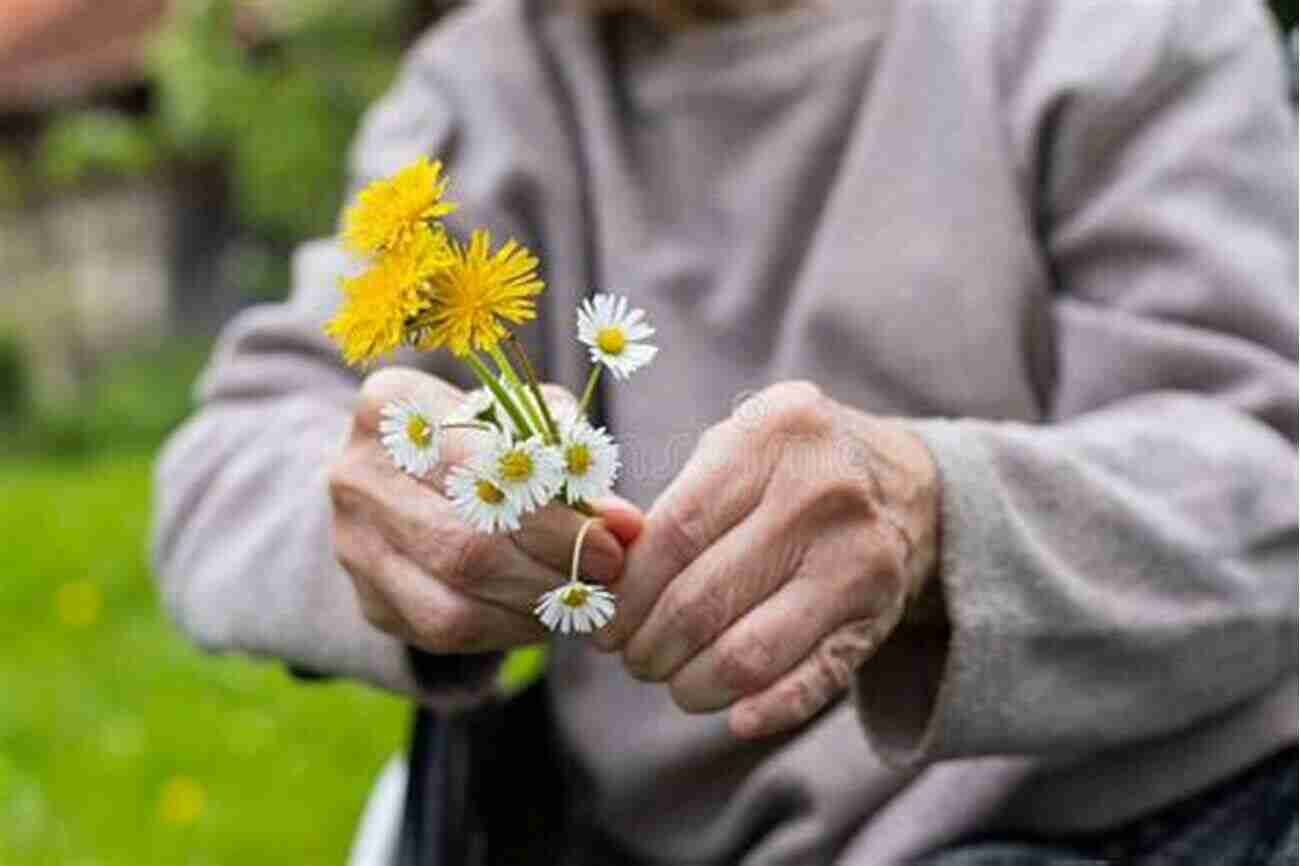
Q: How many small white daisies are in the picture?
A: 6